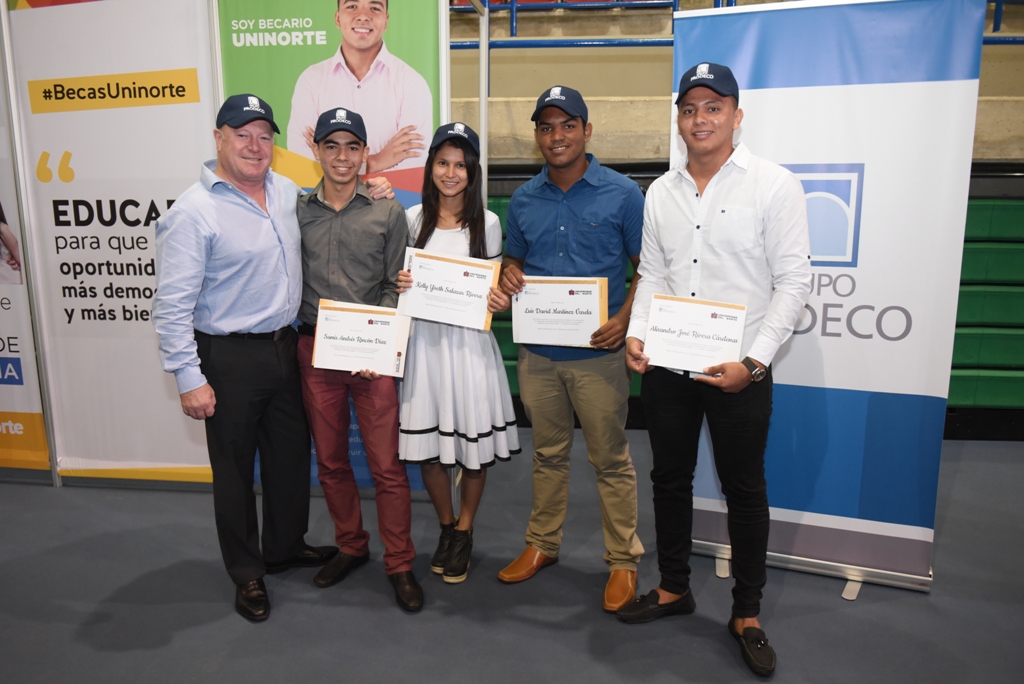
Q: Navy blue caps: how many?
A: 5